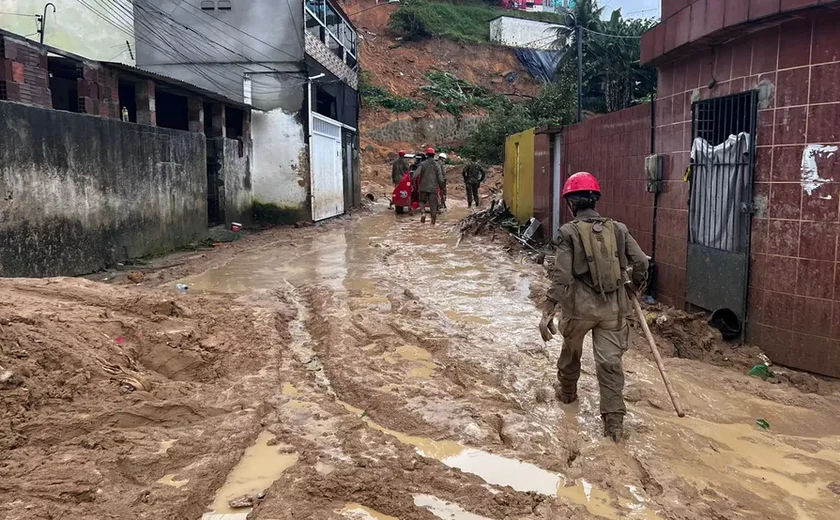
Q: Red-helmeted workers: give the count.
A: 3